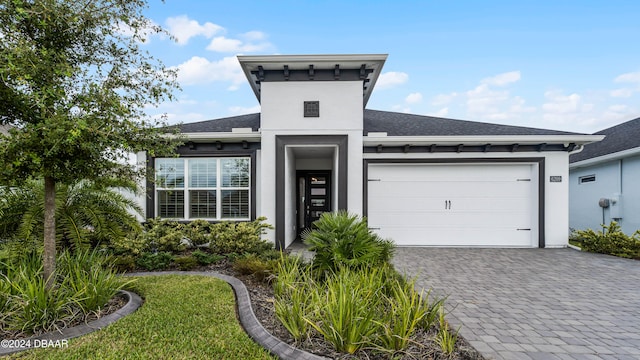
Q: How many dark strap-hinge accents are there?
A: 4